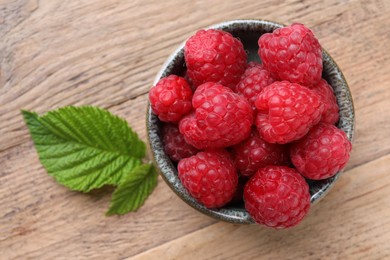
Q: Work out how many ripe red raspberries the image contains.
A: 12